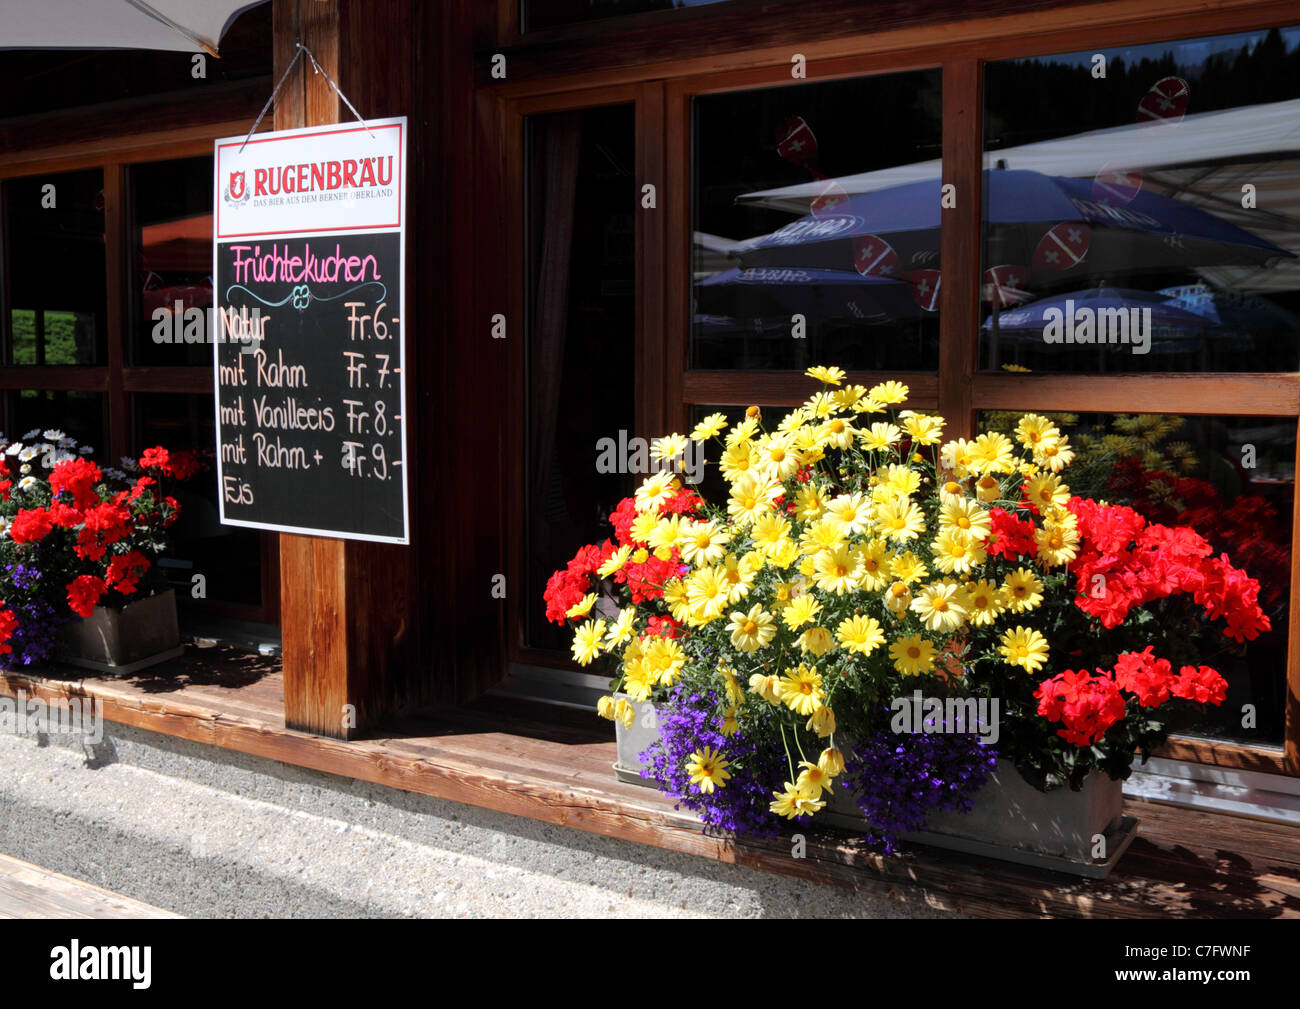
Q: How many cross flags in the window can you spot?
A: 8